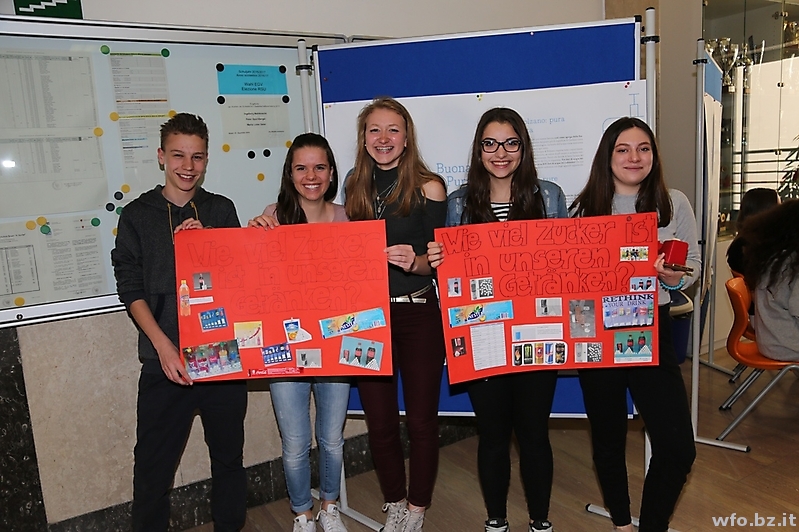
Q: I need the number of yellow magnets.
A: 11